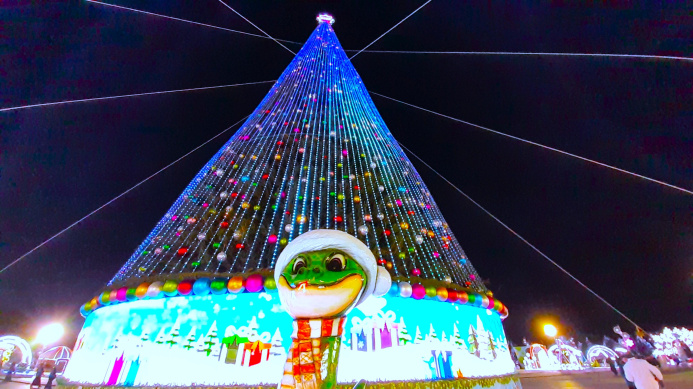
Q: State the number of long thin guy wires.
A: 8